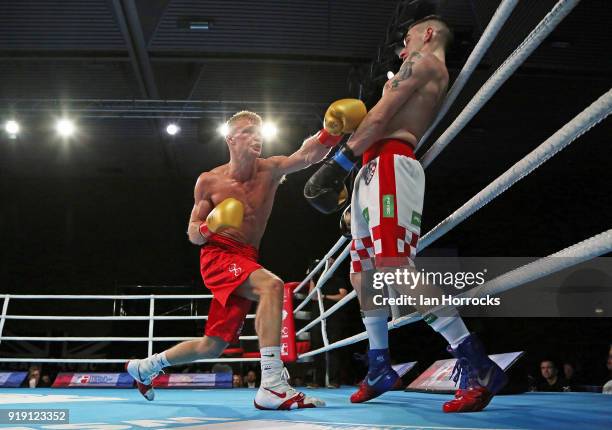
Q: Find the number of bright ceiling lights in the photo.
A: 5